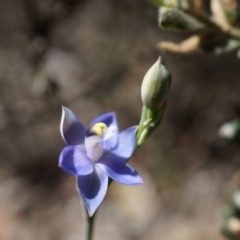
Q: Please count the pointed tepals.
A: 6